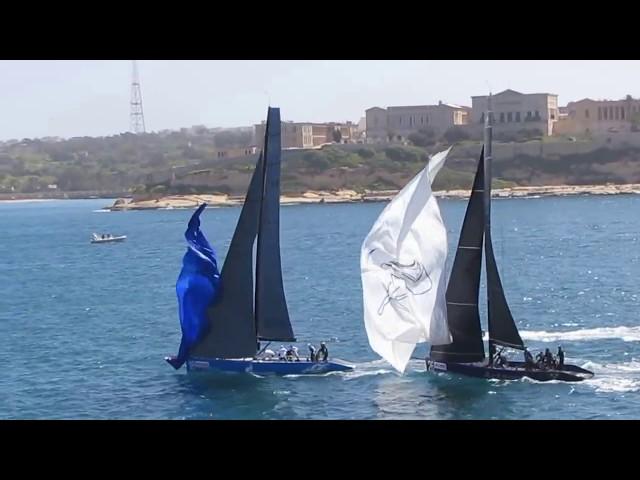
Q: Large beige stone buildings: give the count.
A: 4